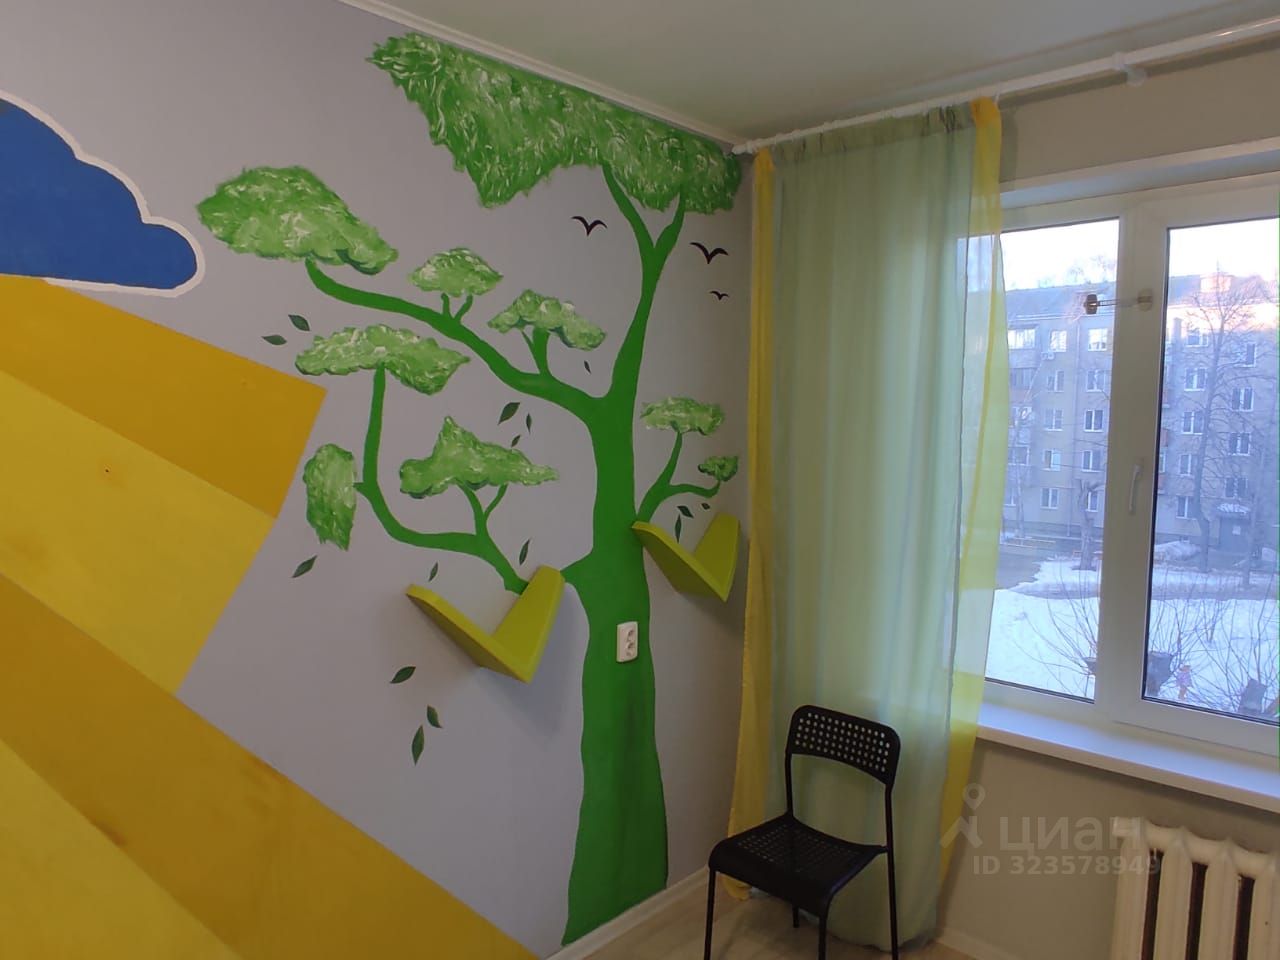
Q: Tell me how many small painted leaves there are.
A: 15